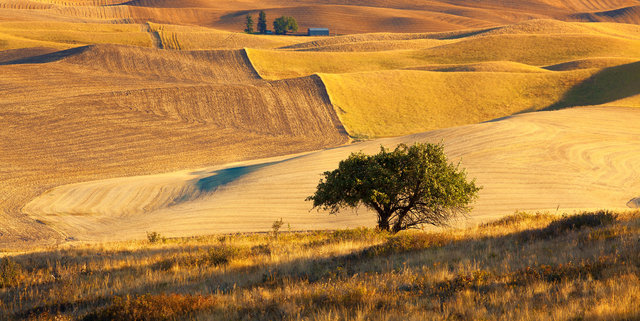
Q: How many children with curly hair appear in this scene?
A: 0